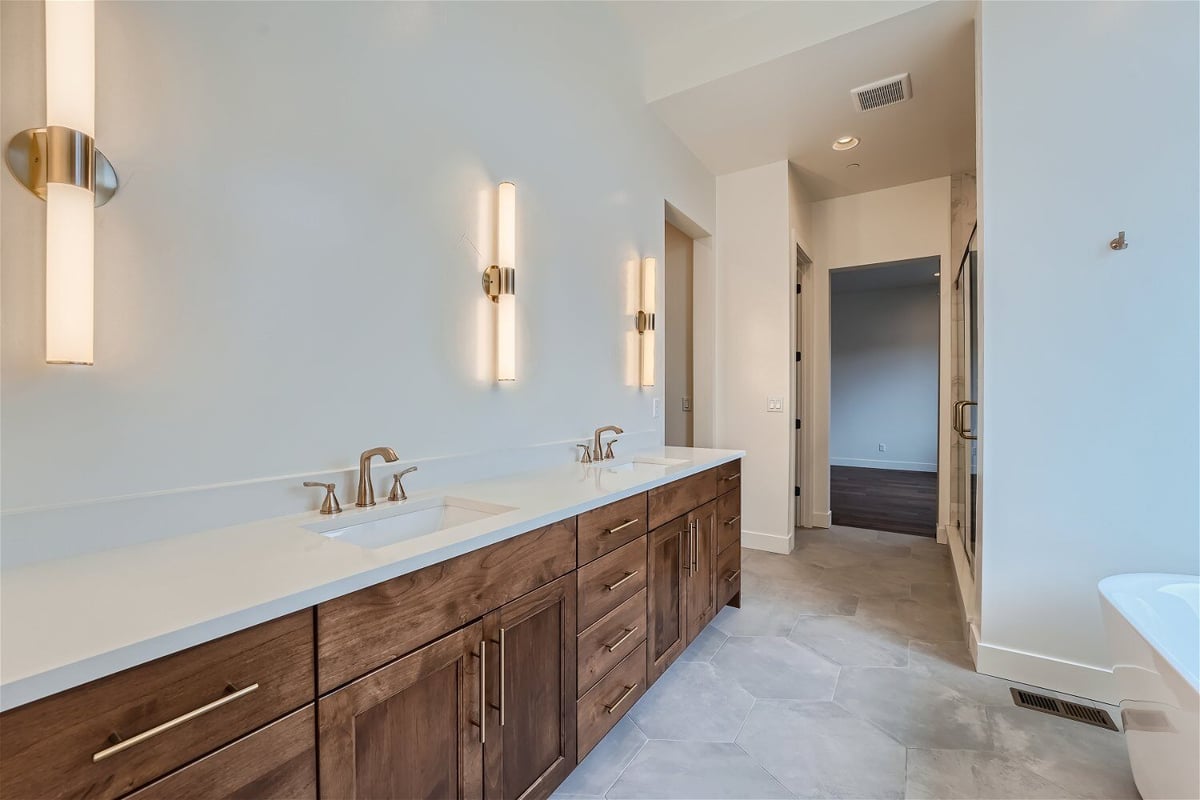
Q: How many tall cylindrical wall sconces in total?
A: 3